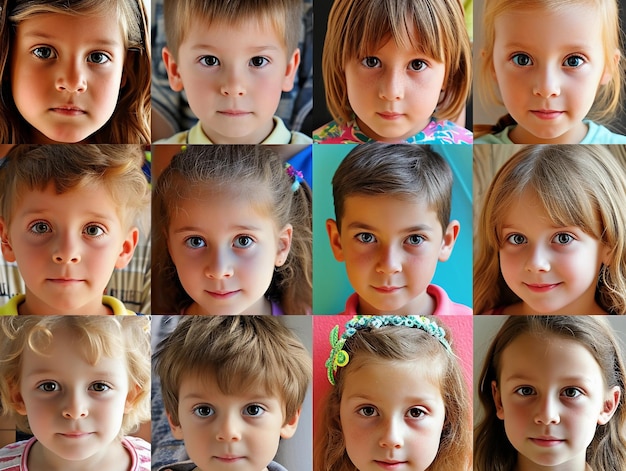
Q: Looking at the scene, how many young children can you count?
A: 12